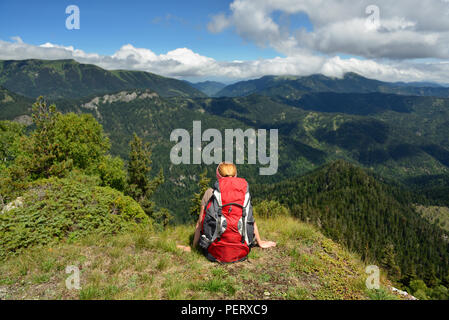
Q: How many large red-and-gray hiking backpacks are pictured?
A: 1